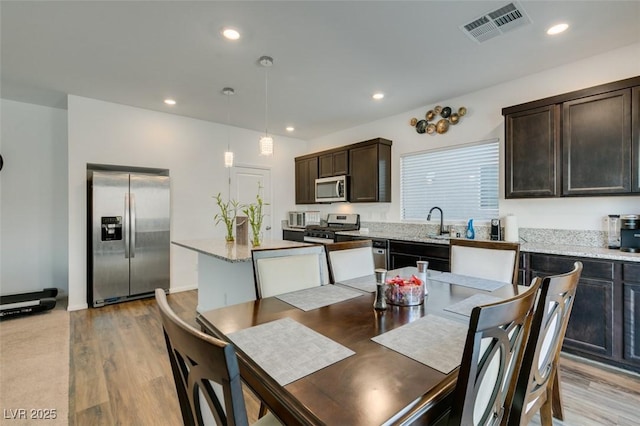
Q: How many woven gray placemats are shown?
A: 6